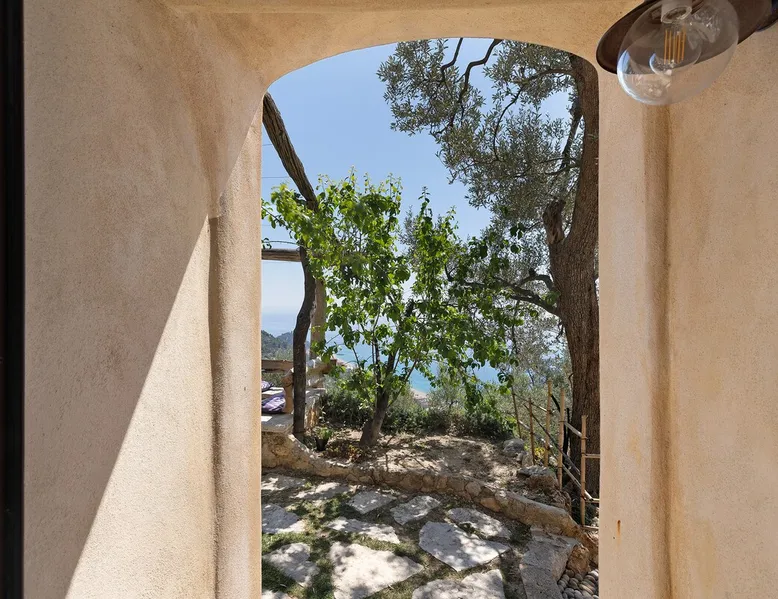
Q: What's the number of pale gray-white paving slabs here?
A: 12